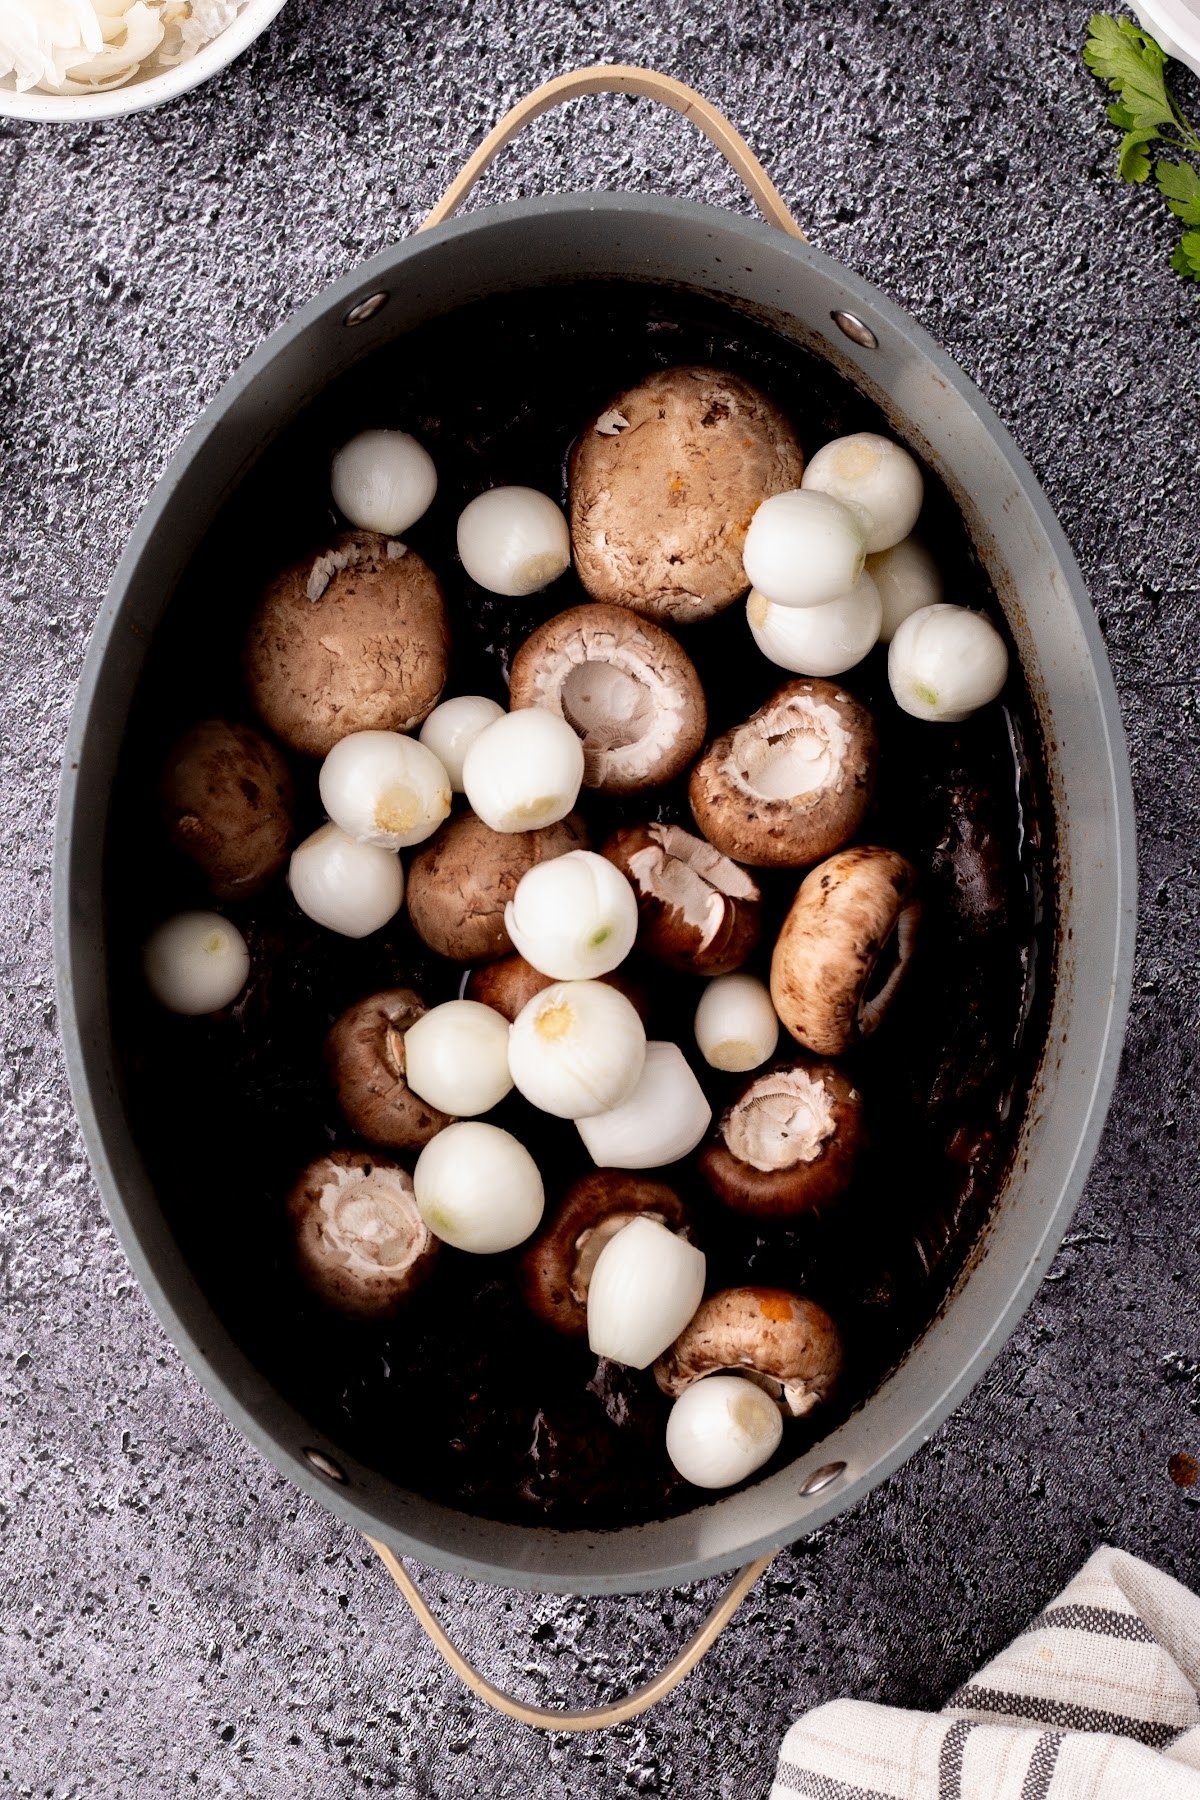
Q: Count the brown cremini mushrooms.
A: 14